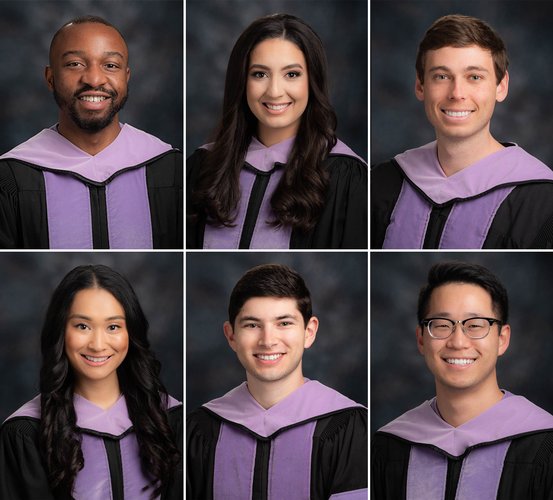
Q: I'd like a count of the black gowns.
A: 6